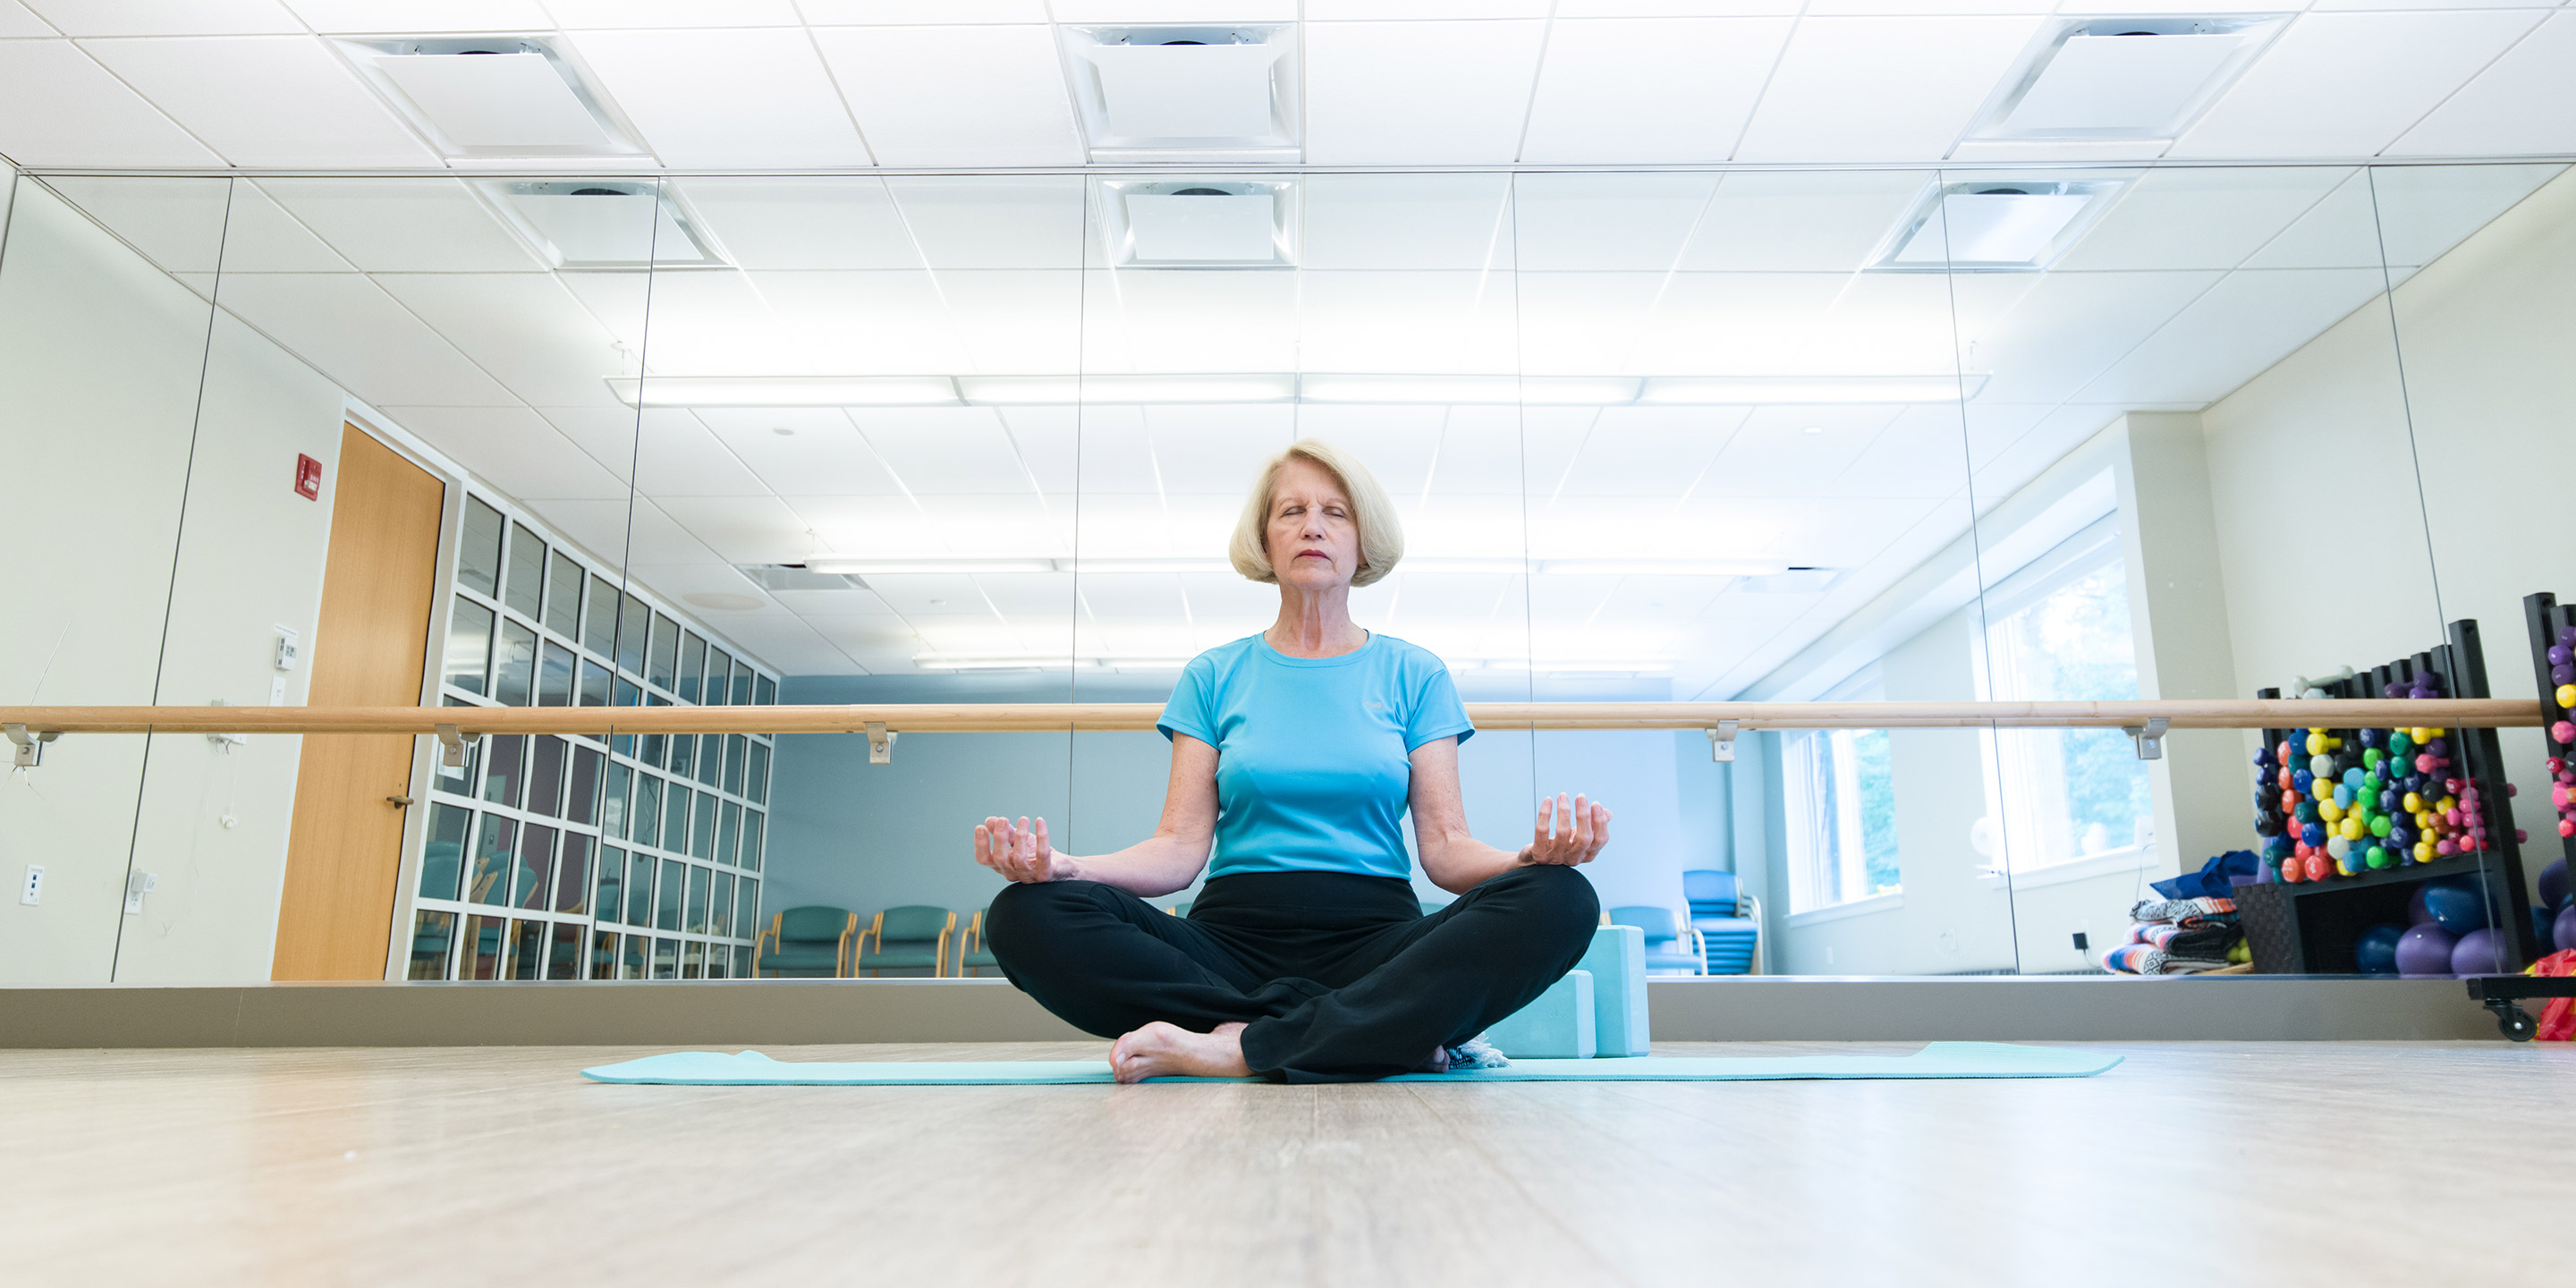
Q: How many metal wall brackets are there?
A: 5